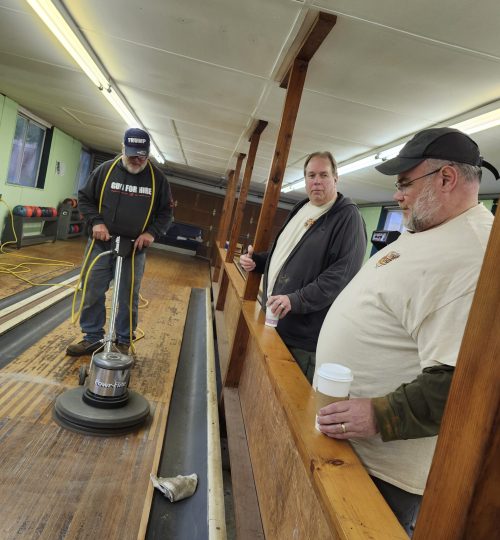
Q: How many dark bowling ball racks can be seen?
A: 2